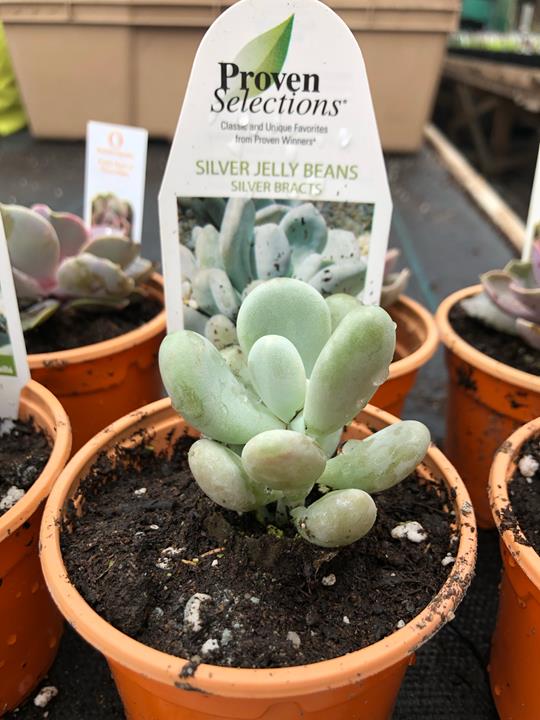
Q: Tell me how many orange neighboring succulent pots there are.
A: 5